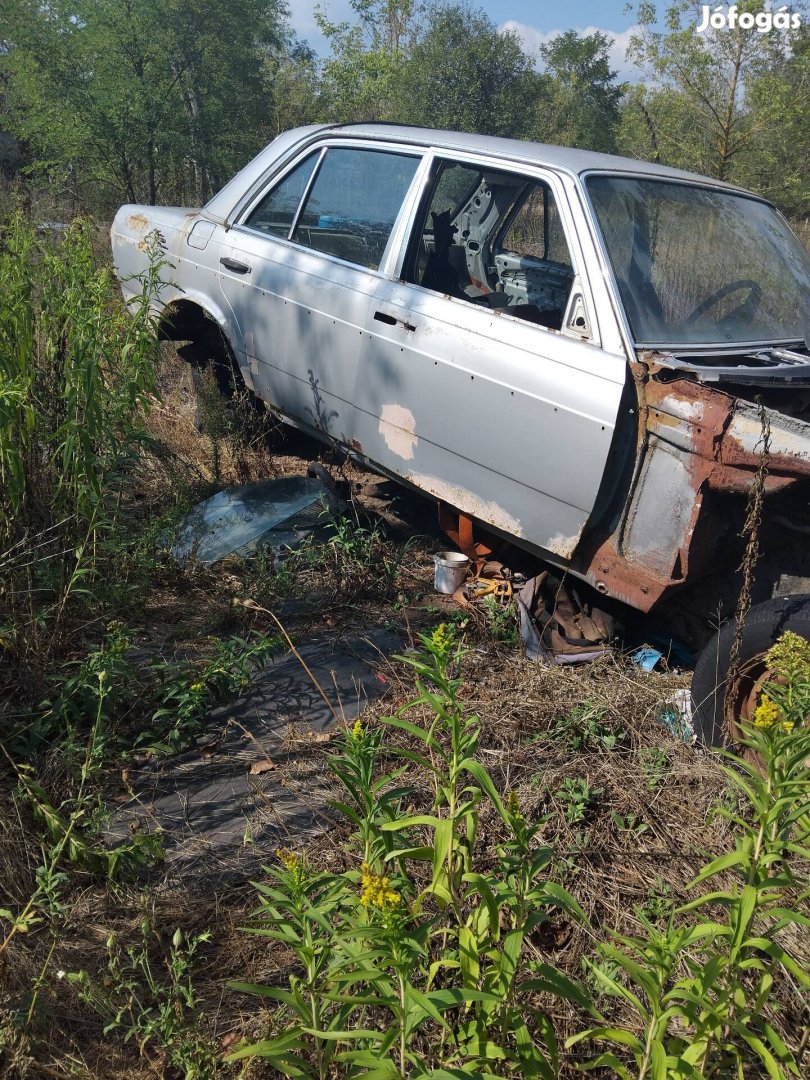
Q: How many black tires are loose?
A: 1